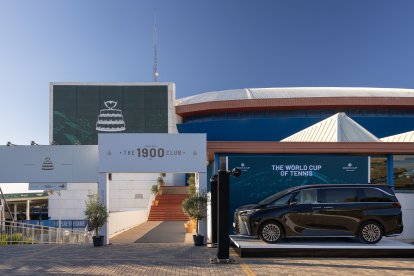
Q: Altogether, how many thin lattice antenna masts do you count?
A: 1